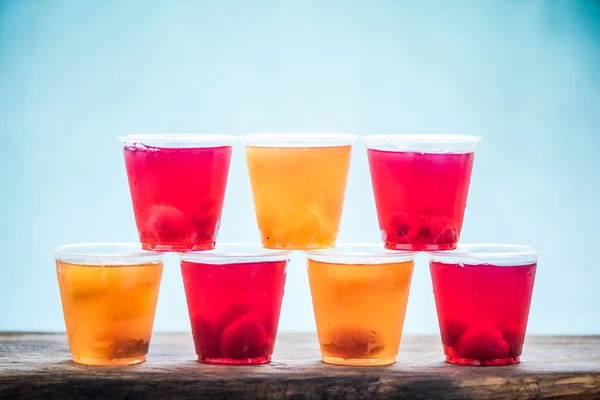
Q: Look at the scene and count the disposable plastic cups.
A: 7